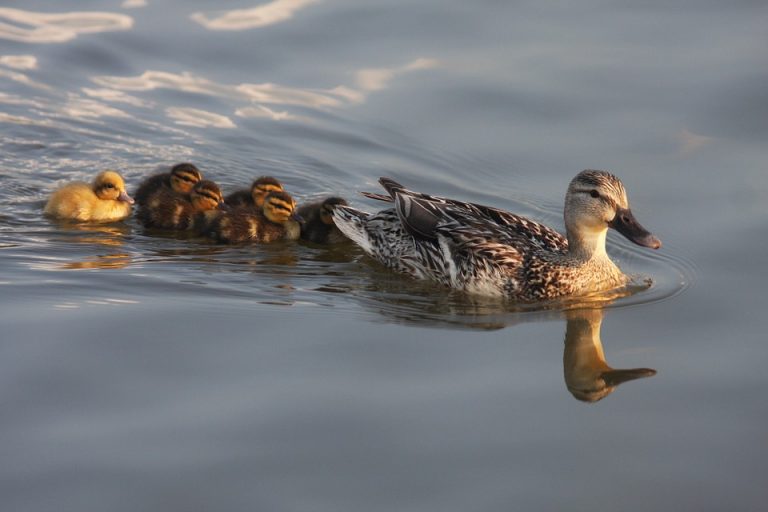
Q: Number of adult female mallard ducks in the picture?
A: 1